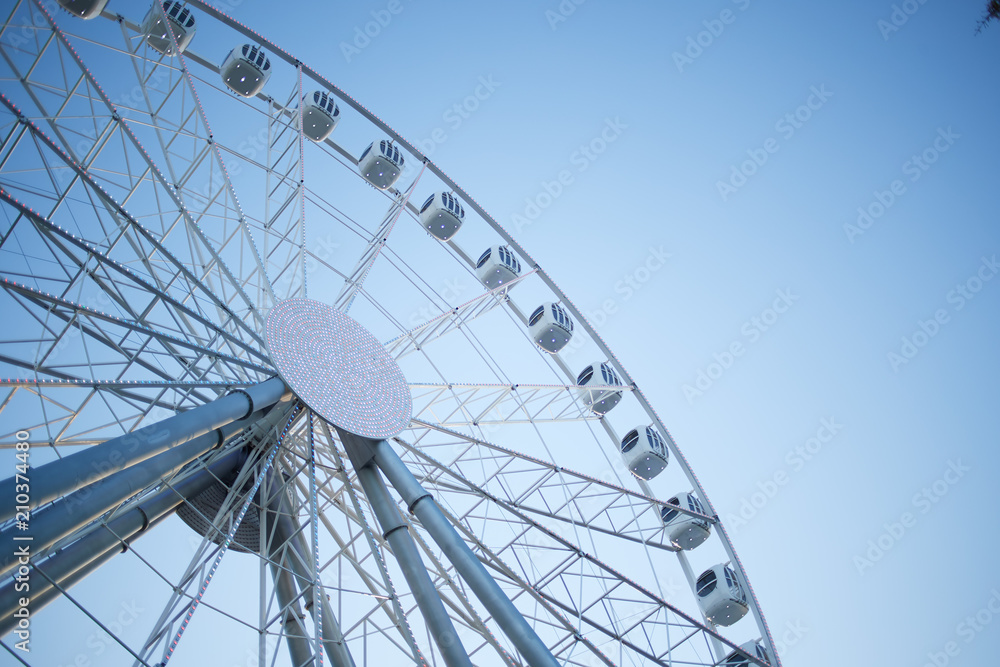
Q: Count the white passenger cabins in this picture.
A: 13